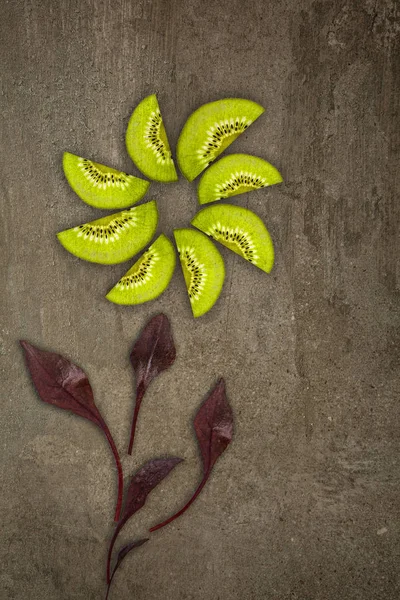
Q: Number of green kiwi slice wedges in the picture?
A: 8